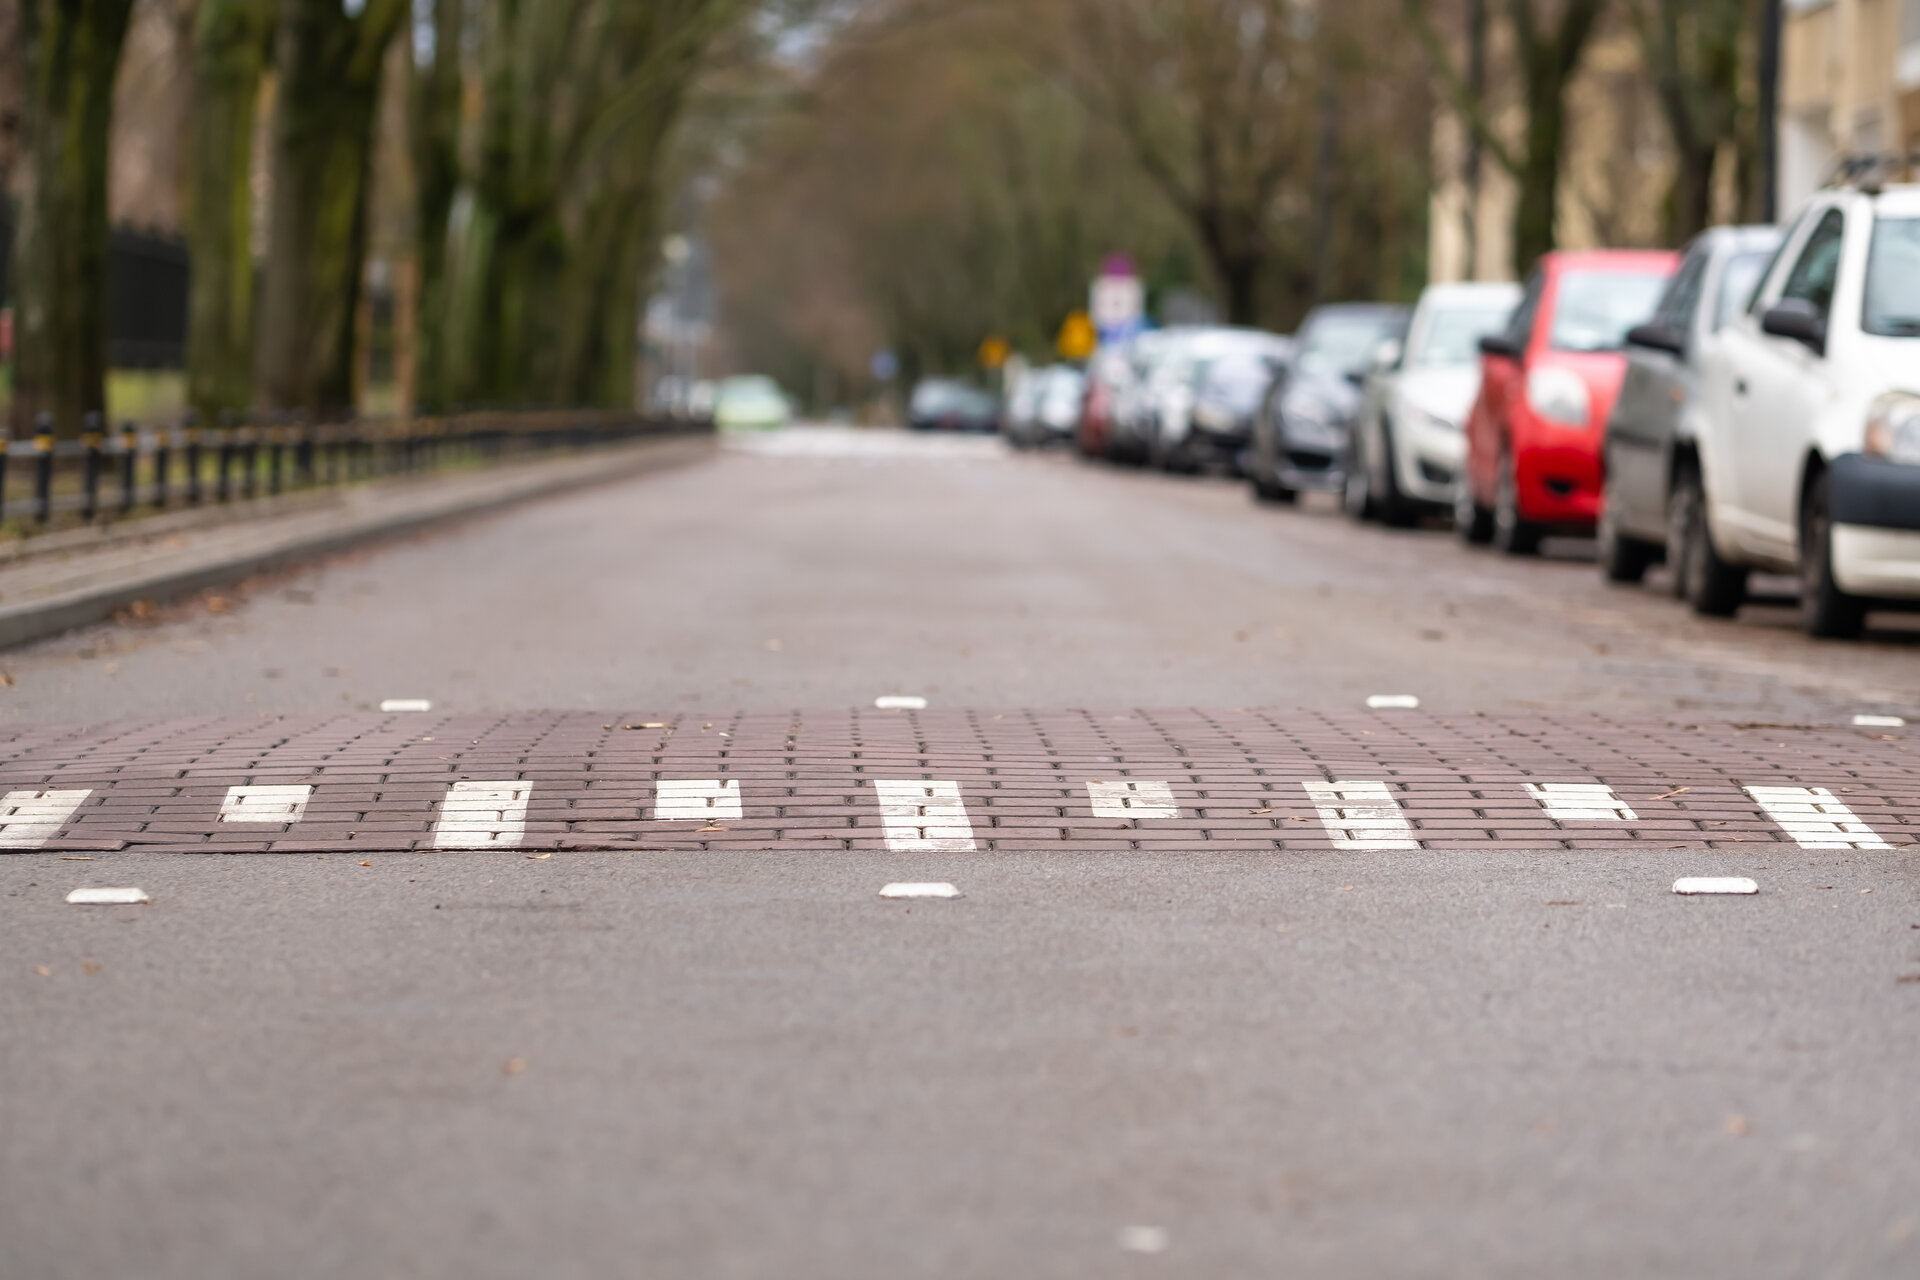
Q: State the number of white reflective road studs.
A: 7